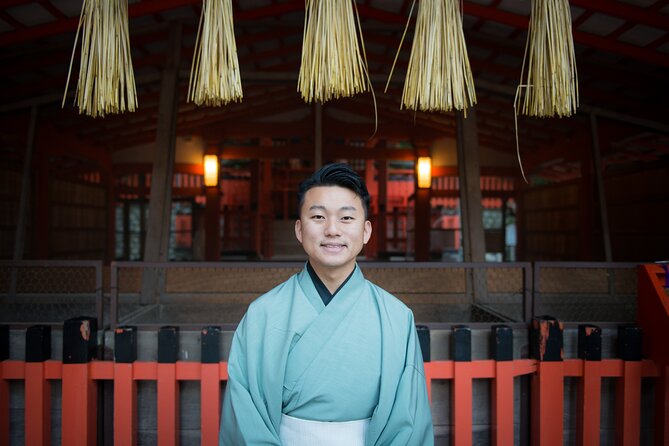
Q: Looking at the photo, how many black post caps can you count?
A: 12